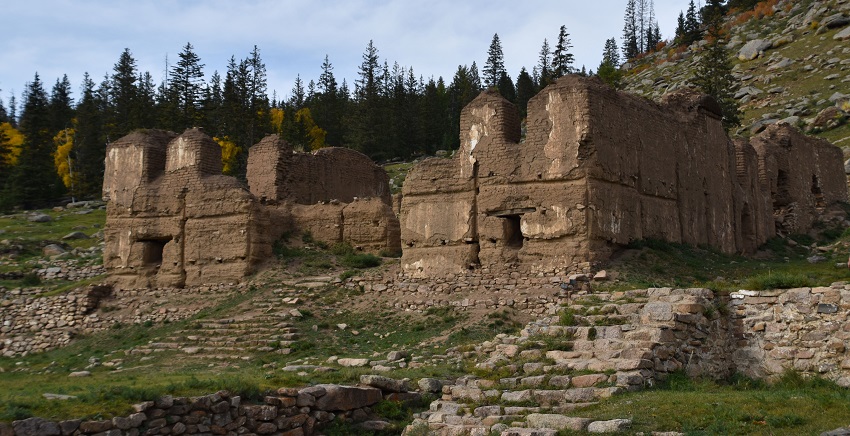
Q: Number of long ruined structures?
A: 2